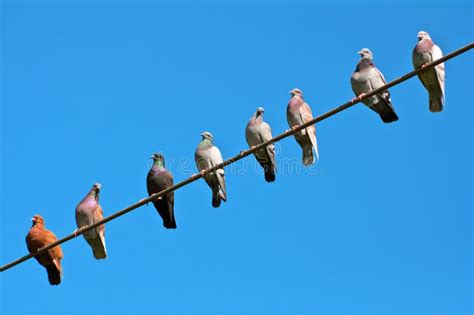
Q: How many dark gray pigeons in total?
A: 1